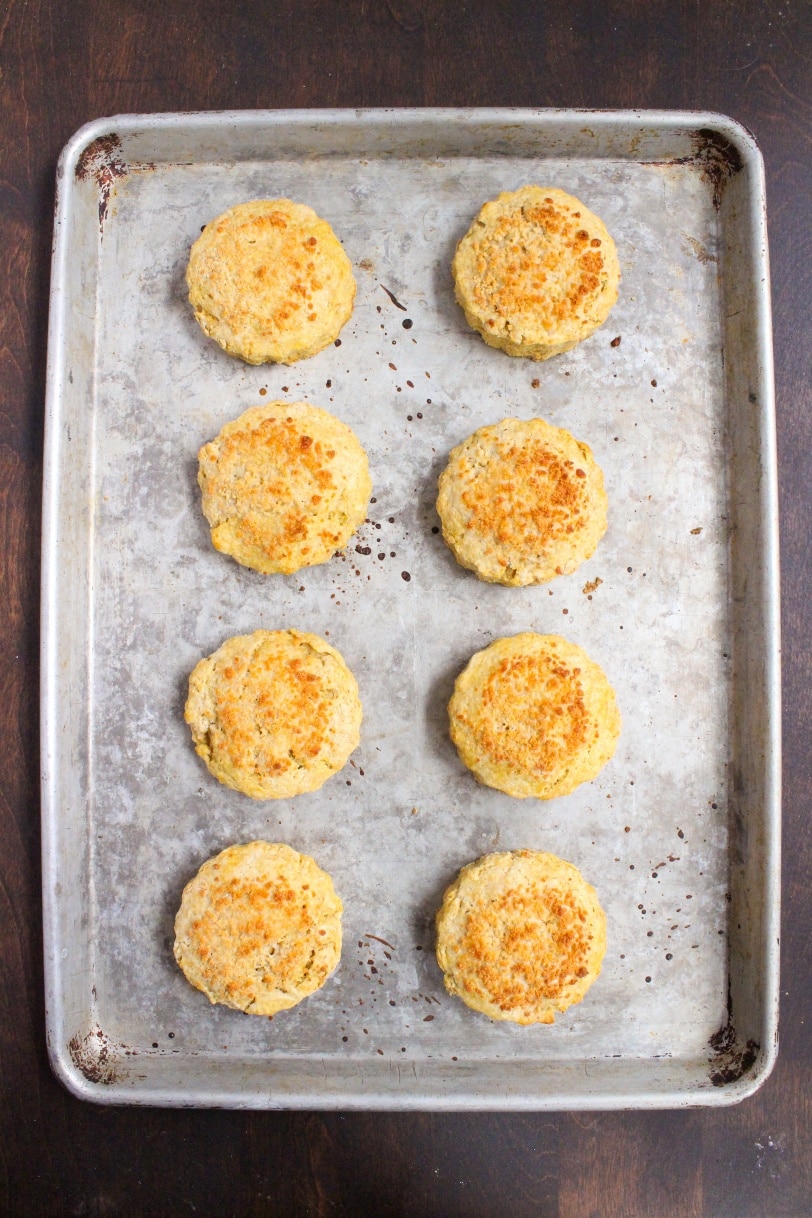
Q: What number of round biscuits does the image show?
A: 8